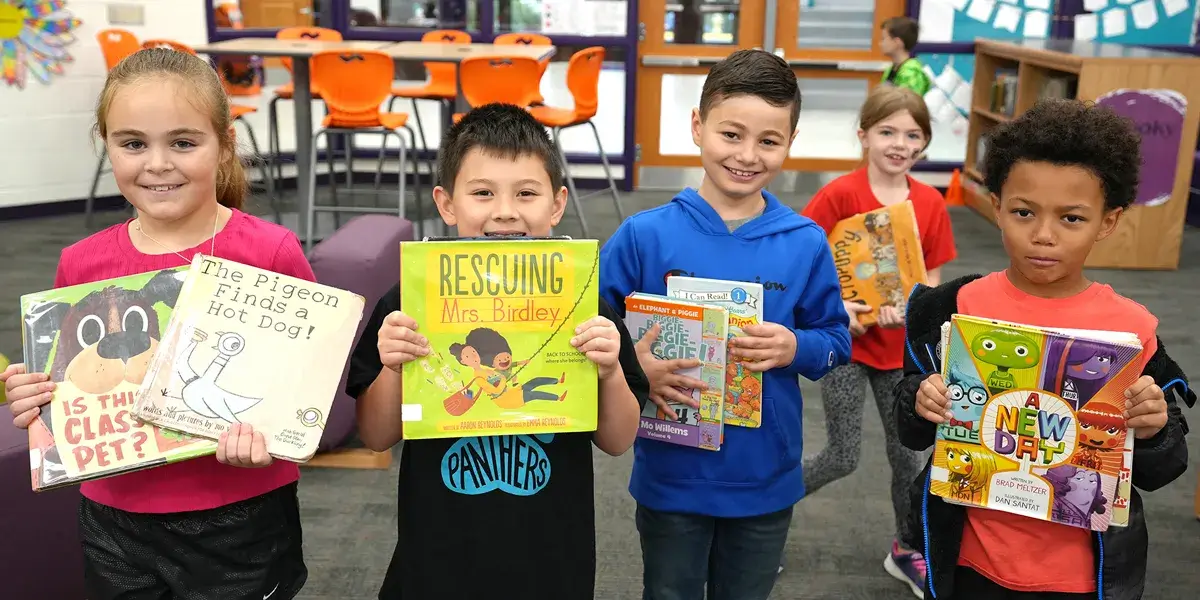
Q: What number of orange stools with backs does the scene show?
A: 8